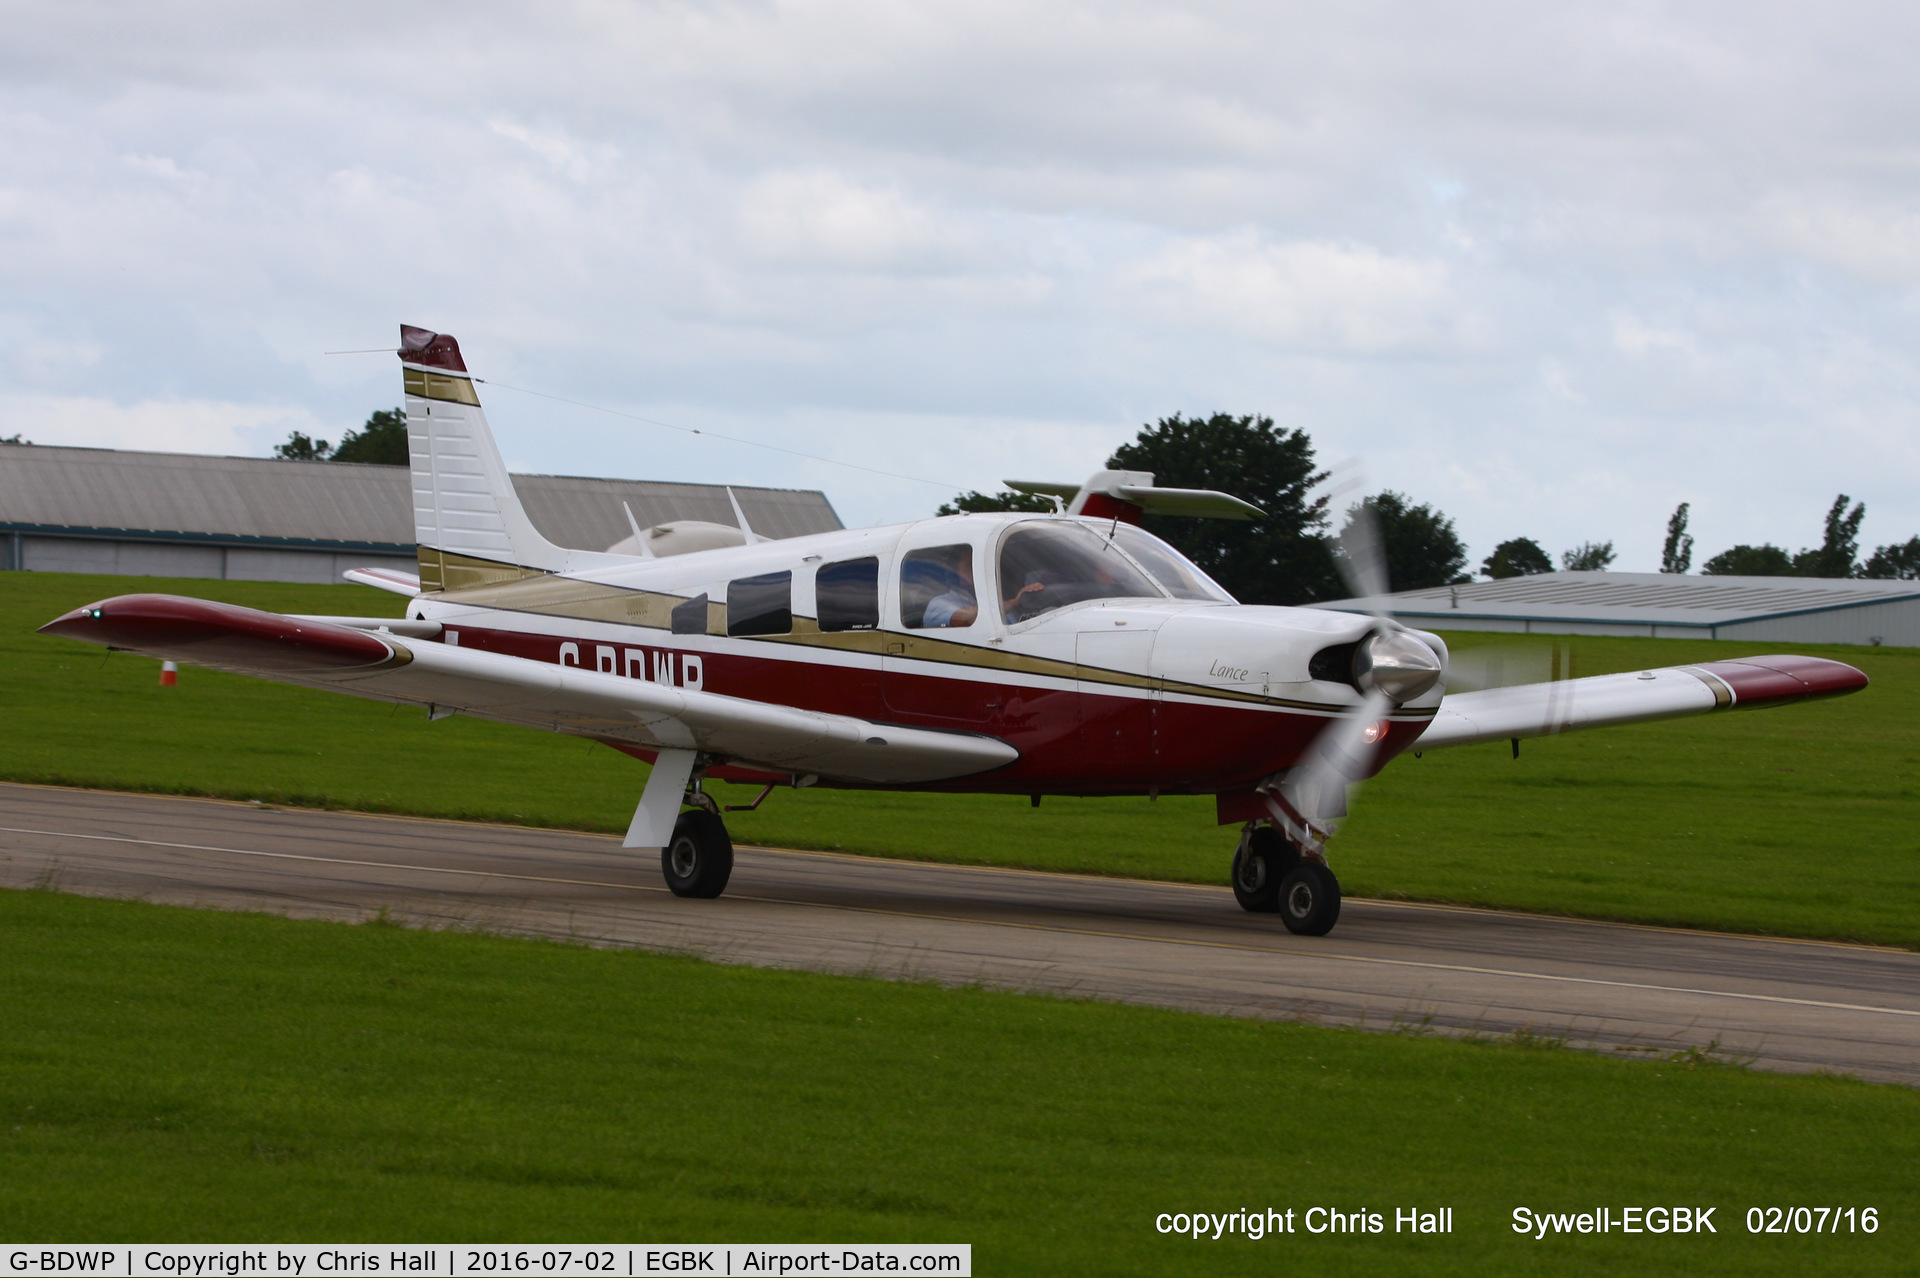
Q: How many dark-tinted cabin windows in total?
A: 3